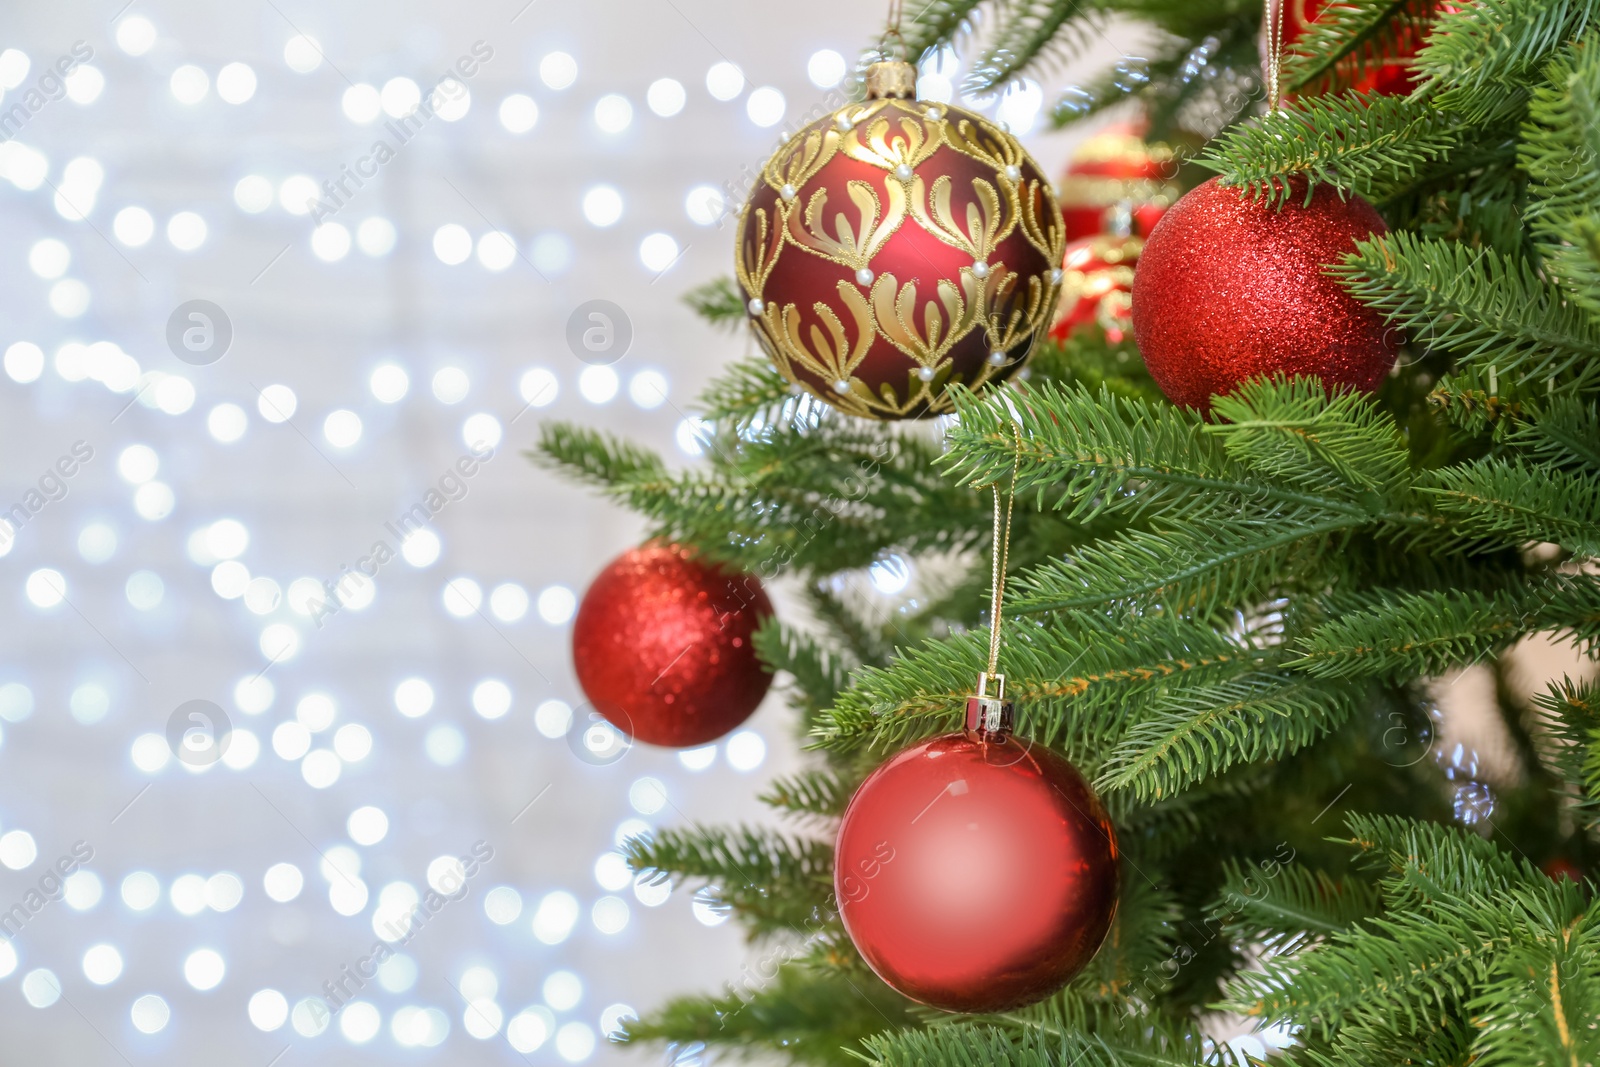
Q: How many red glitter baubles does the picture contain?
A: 2